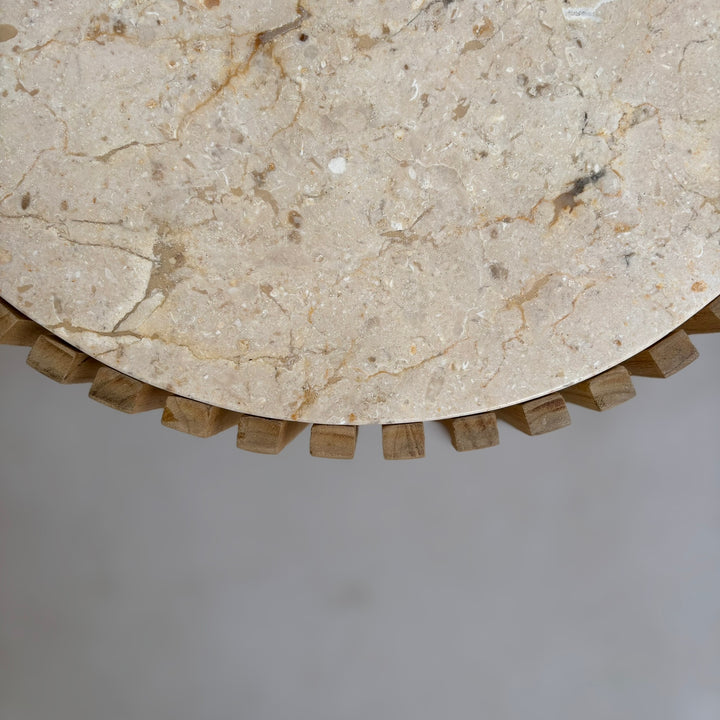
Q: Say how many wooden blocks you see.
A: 12